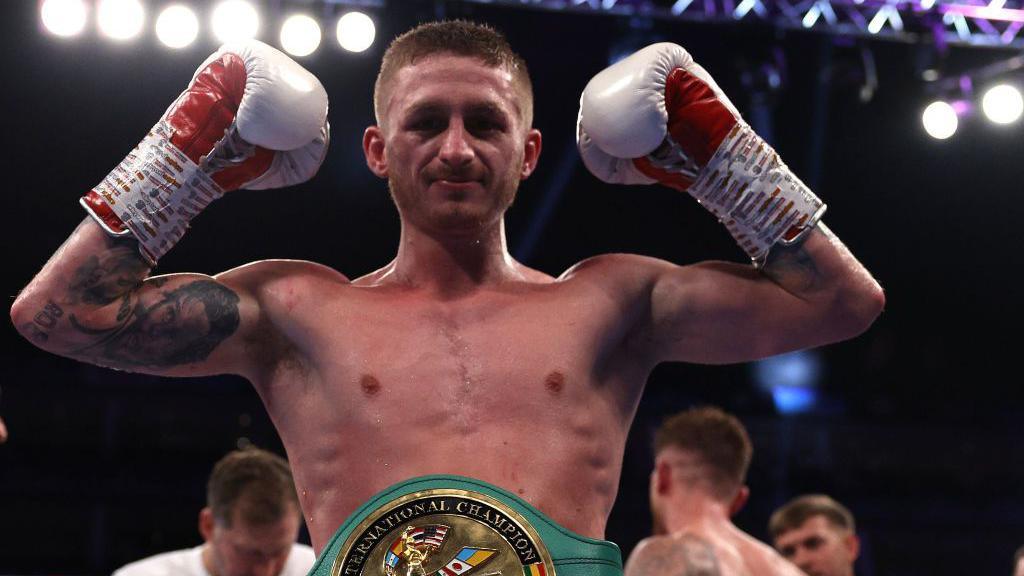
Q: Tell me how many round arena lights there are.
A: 8